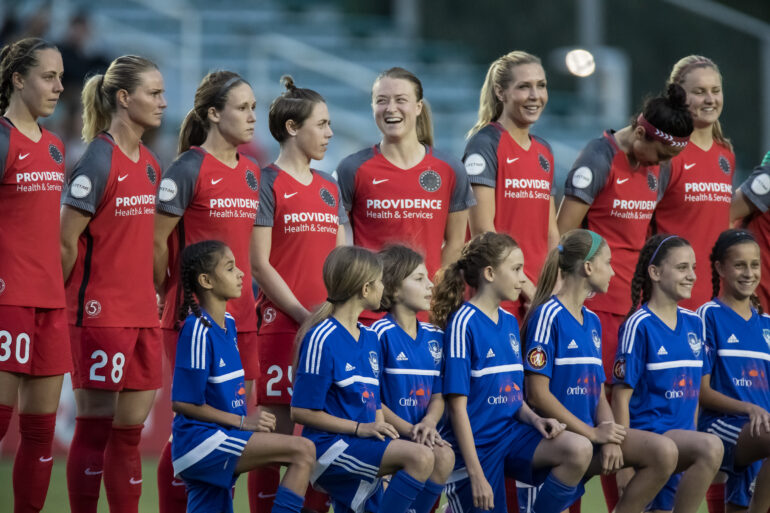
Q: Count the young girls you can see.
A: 7